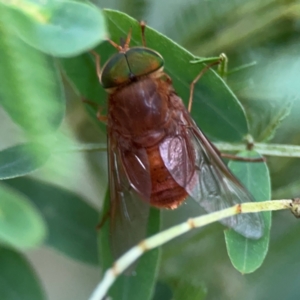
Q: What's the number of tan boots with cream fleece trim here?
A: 0